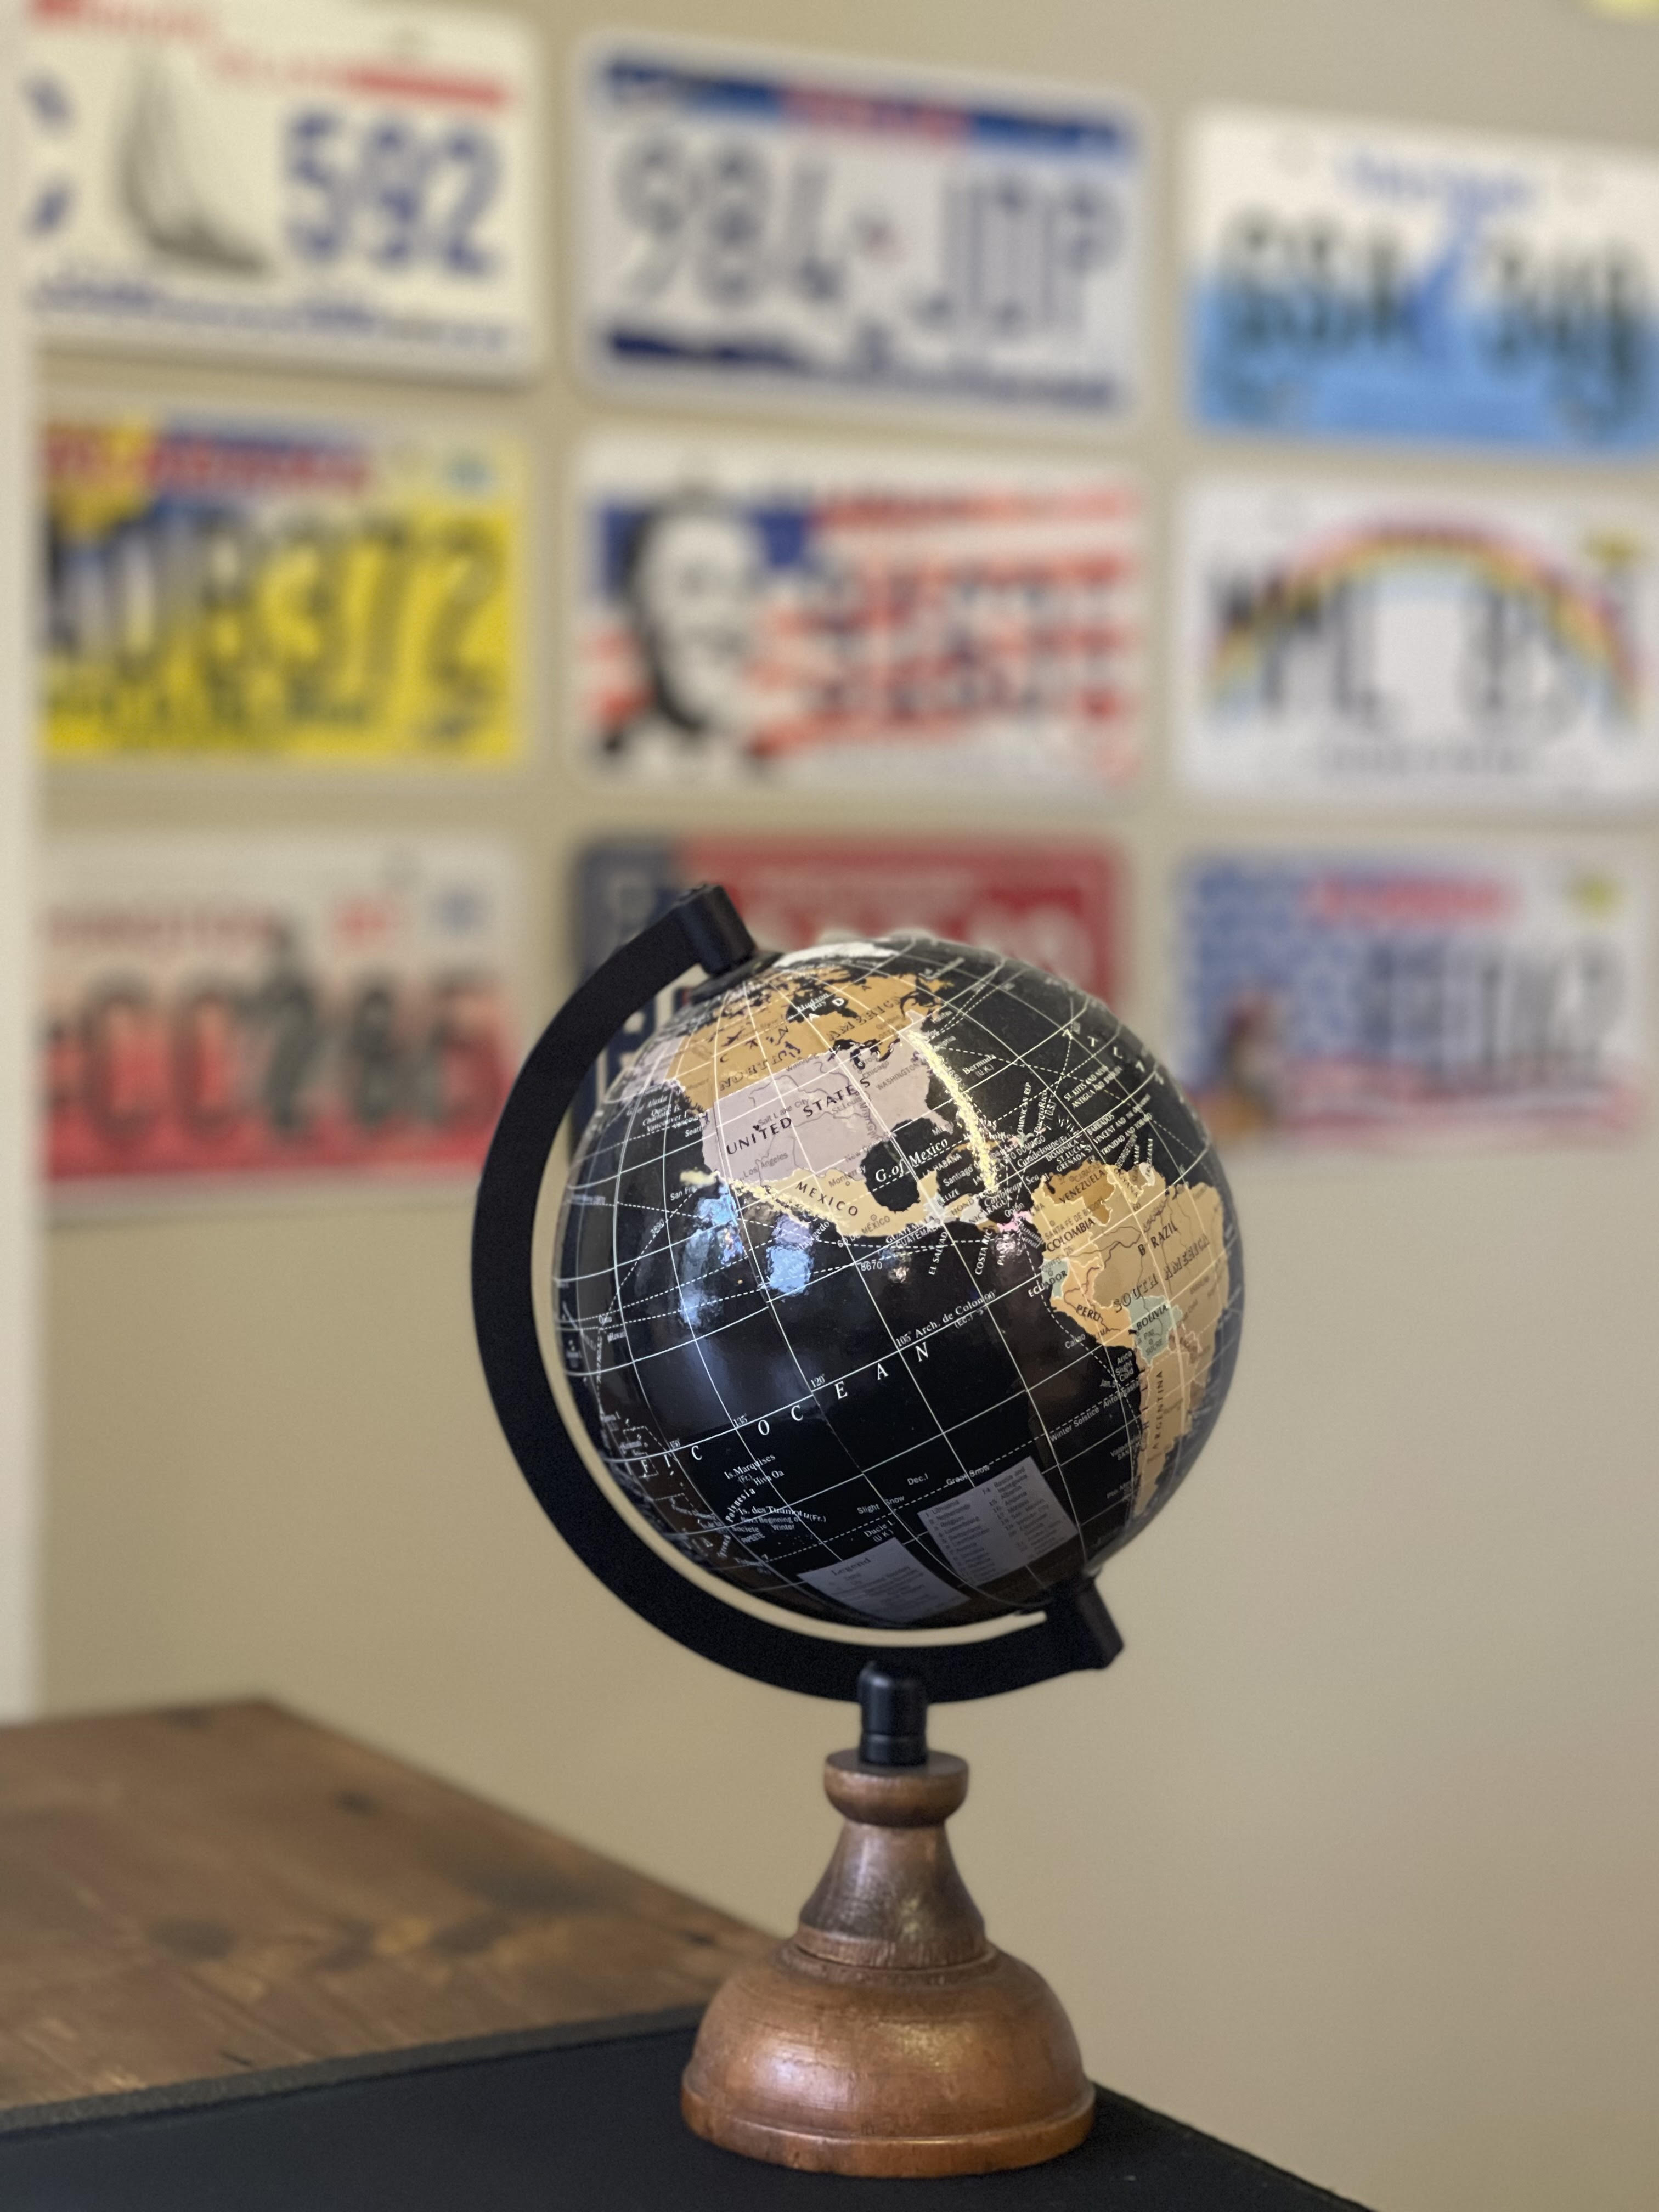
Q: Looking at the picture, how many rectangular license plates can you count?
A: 9